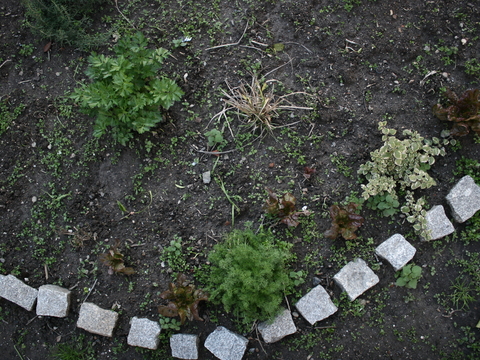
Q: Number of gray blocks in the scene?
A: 12